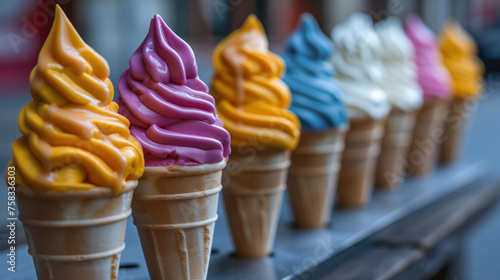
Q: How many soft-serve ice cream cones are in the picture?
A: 8